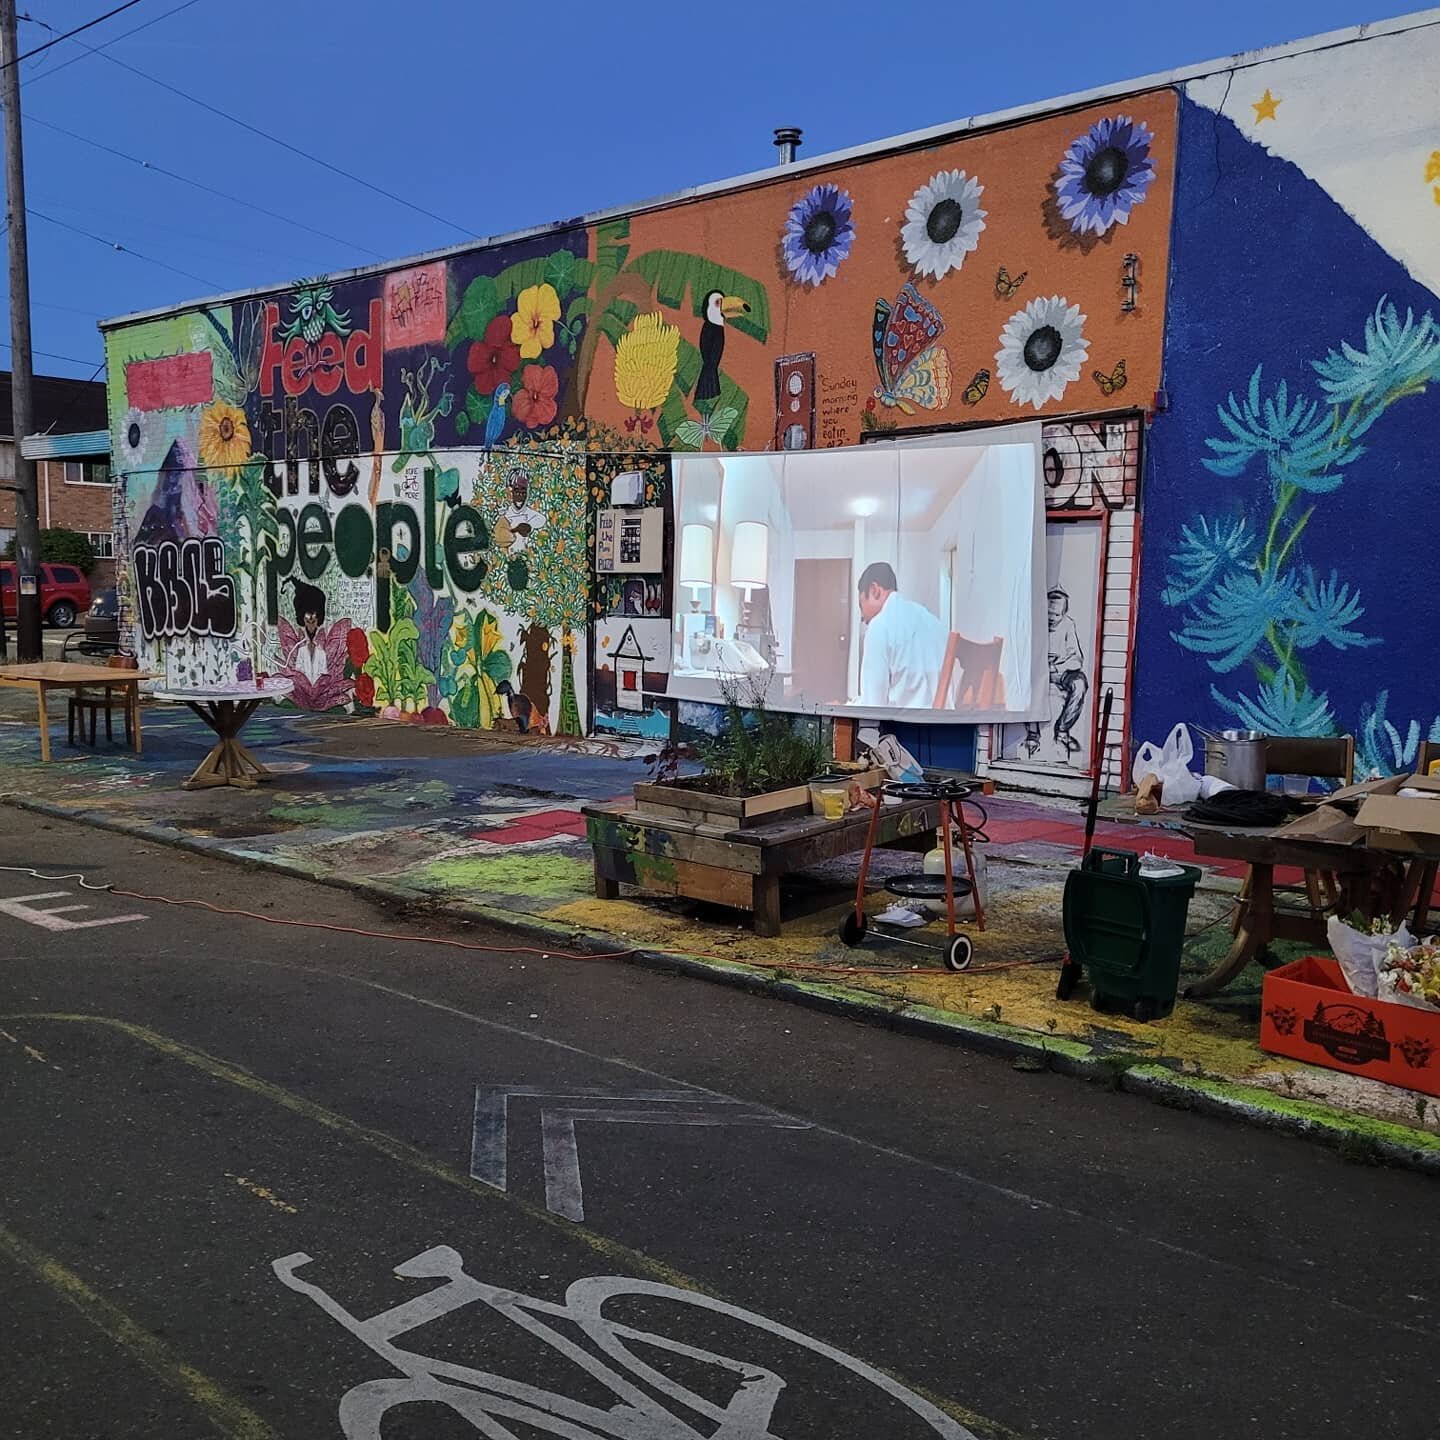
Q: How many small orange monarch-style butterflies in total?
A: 3